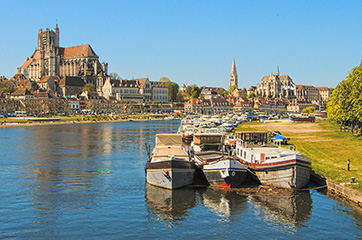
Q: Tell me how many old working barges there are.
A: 3